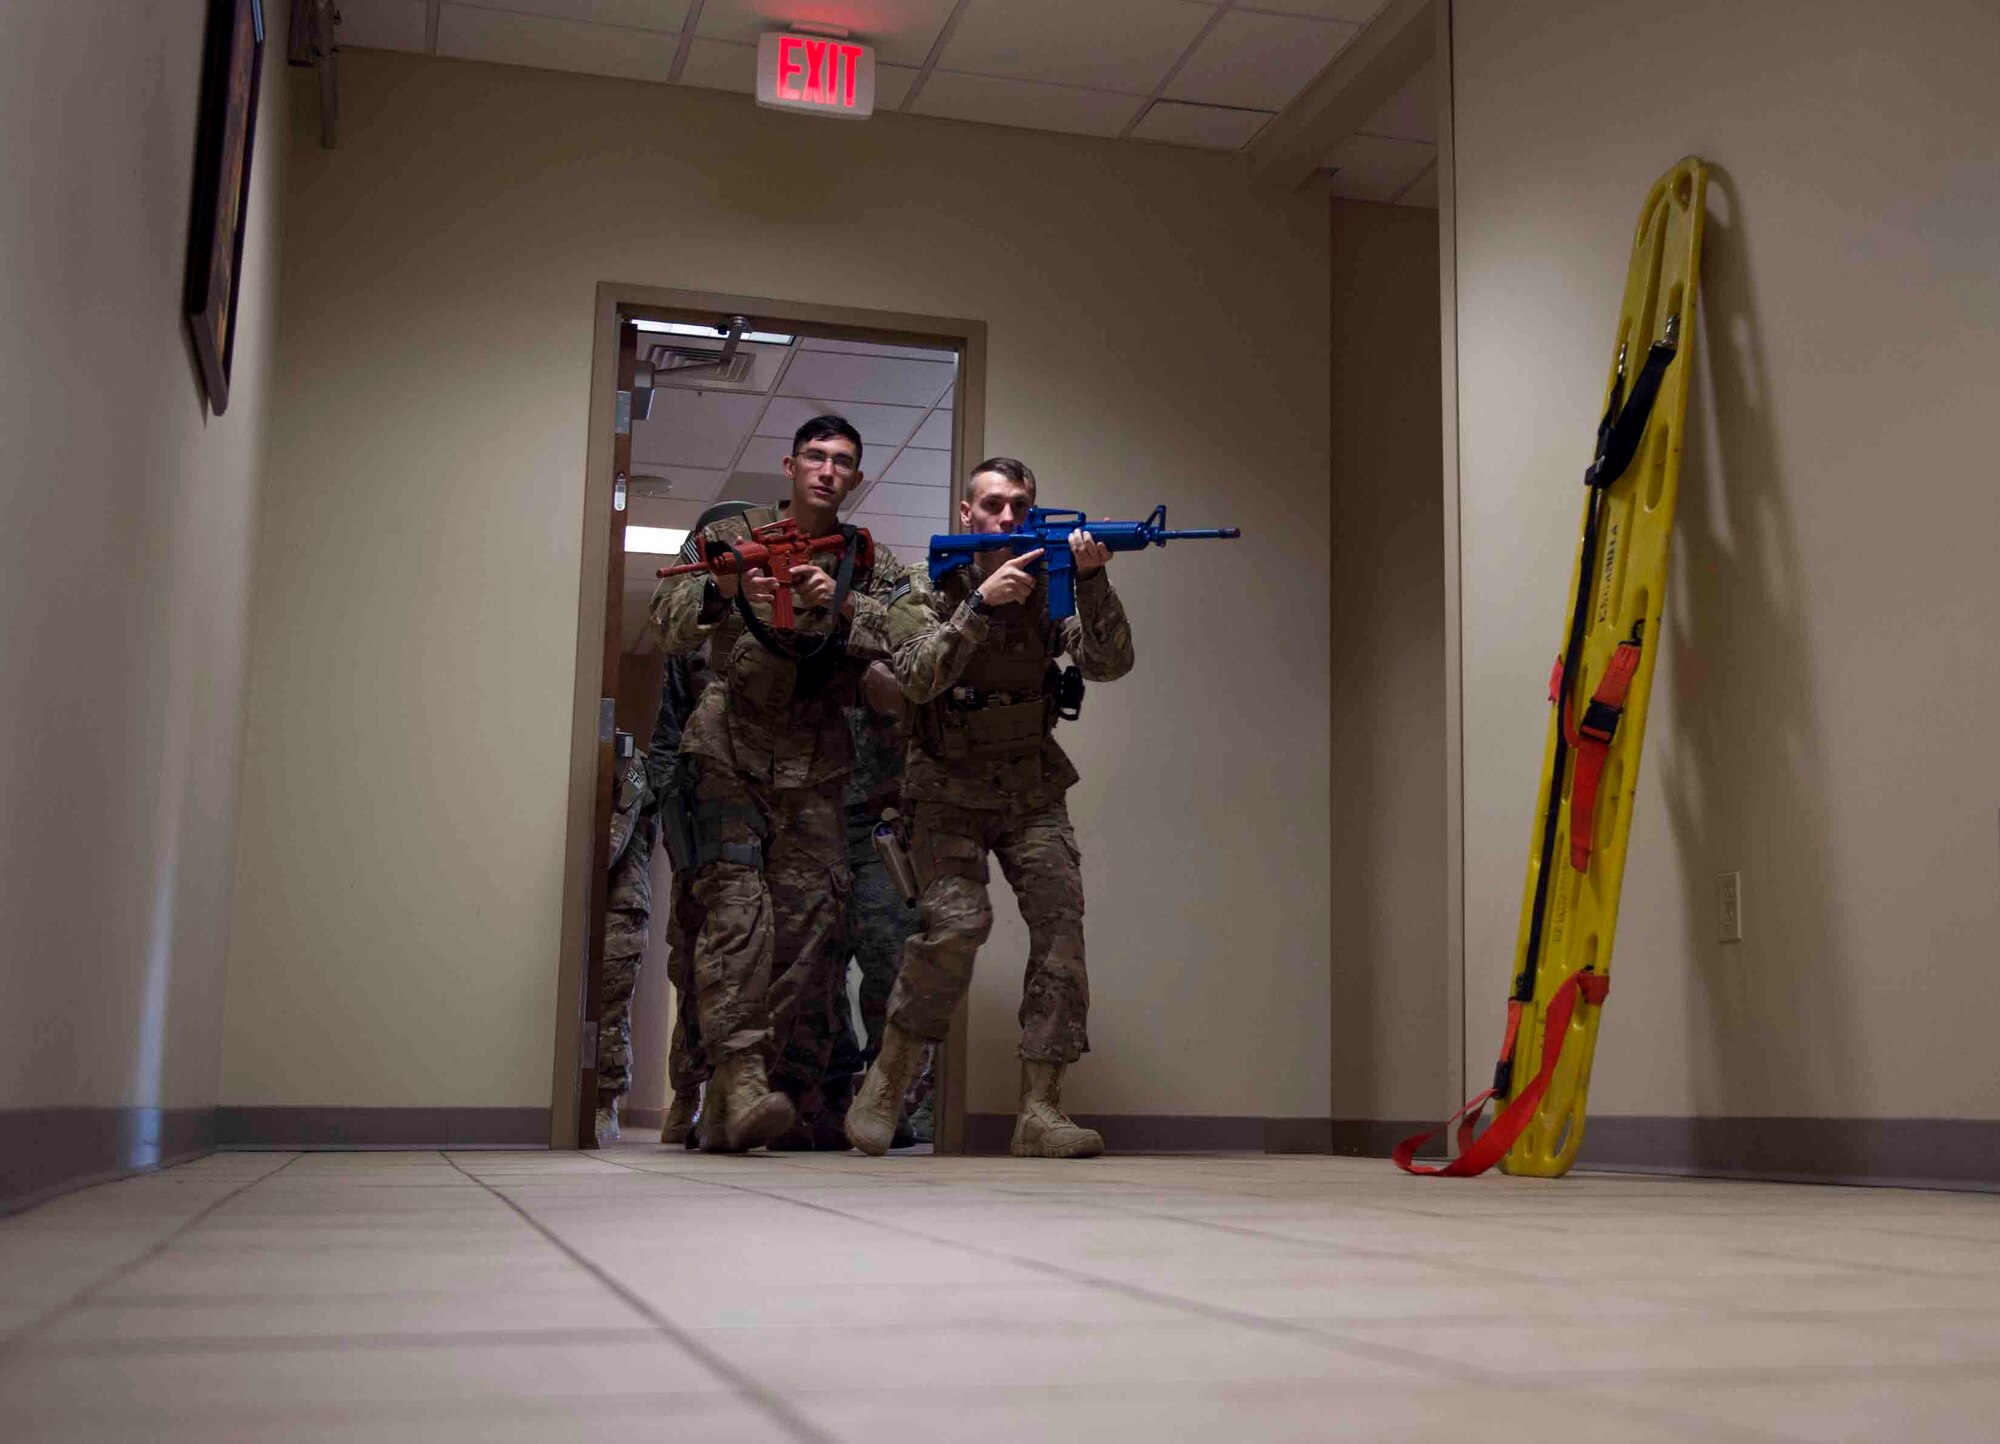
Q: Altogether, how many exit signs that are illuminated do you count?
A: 1